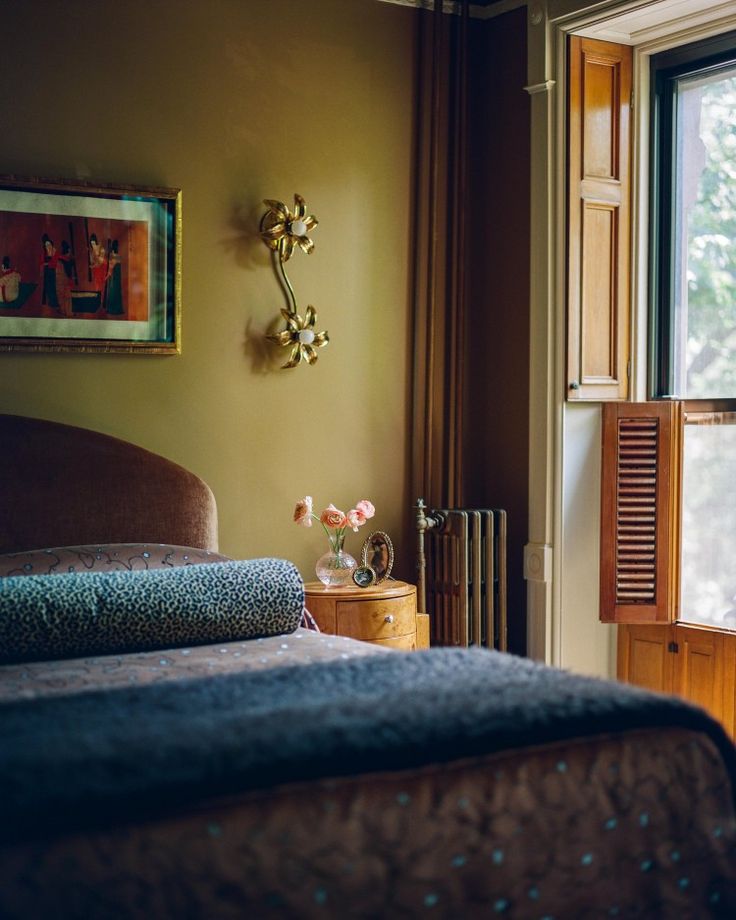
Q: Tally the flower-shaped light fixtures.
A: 2